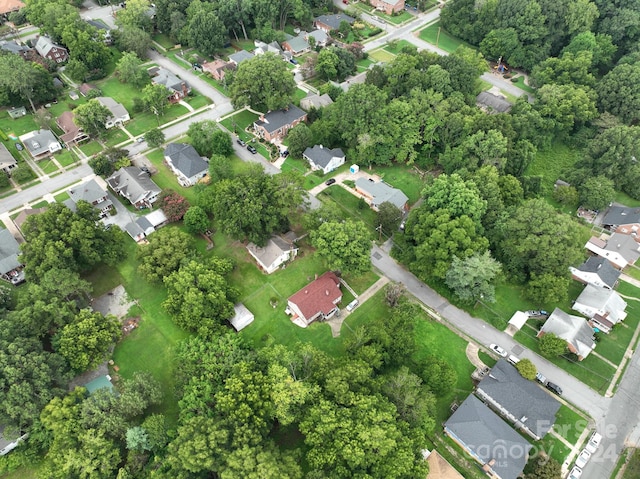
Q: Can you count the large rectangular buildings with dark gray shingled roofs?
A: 2